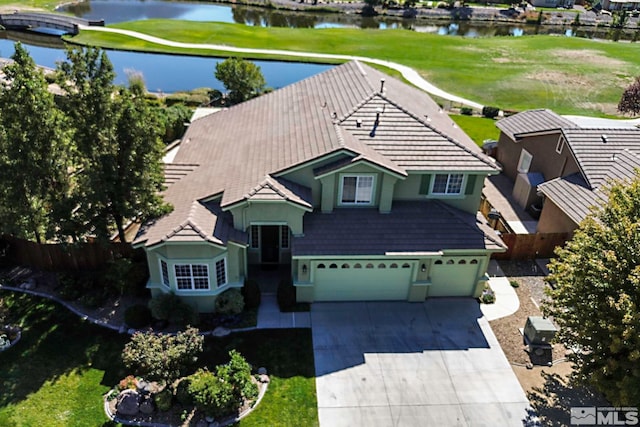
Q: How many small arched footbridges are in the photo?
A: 1